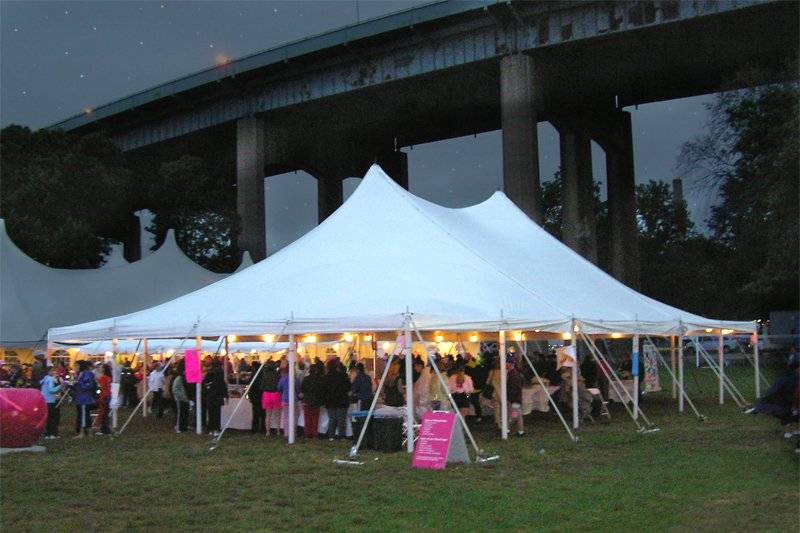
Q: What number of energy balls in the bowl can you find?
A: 0